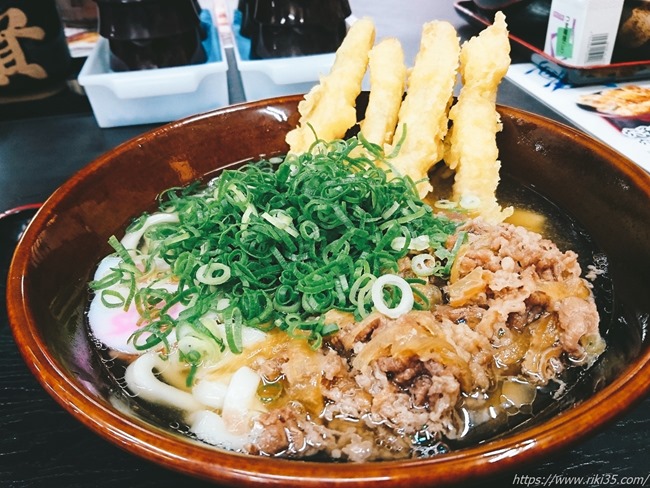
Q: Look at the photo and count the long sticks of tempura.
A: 4